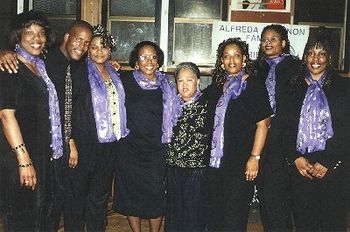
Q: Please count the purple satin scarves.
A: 7